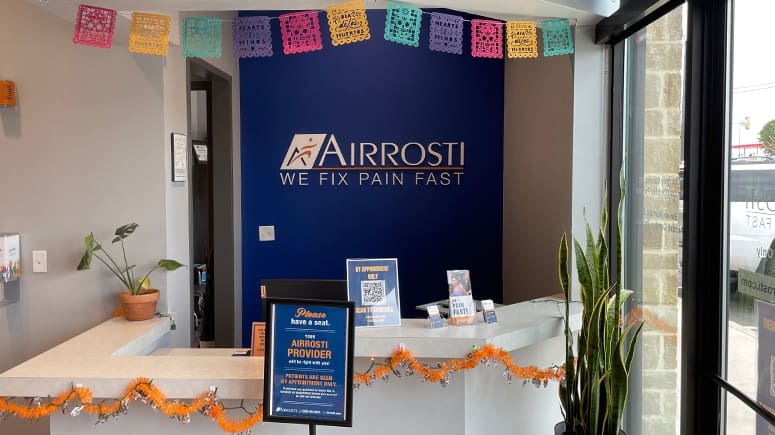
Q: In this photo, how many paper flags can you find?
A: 11